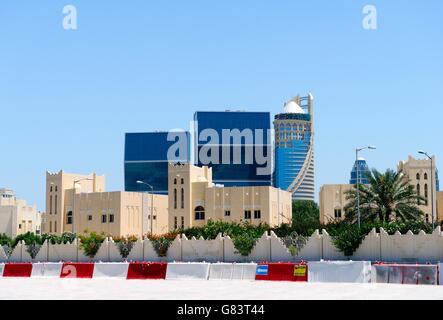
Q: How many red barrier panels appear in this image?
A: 4